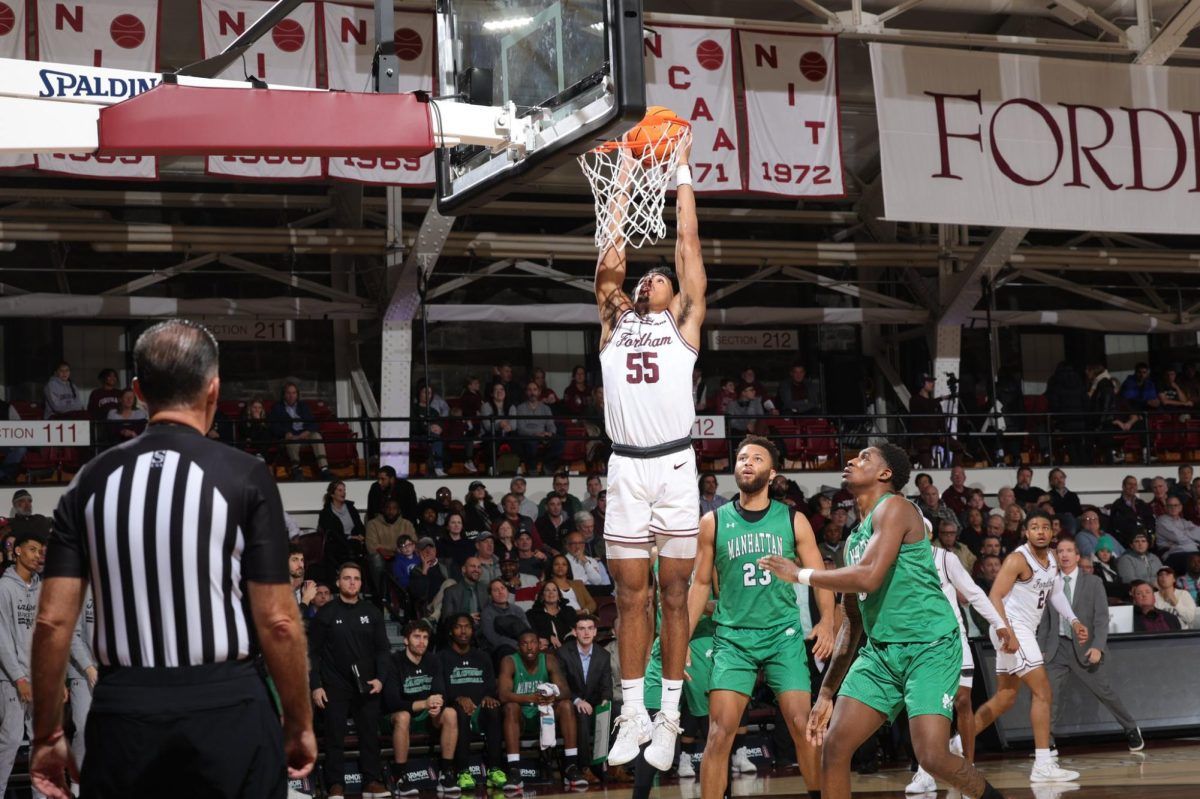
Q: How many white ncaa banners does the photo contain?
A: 1